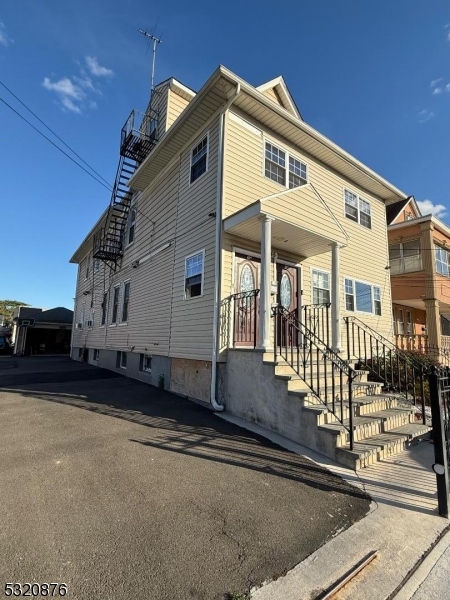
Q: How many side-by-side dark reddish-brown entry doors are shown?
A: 2